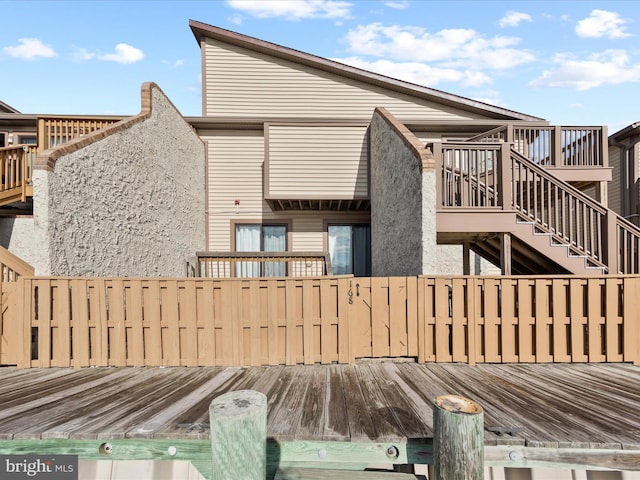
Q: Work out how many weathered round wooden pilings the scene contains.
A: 2